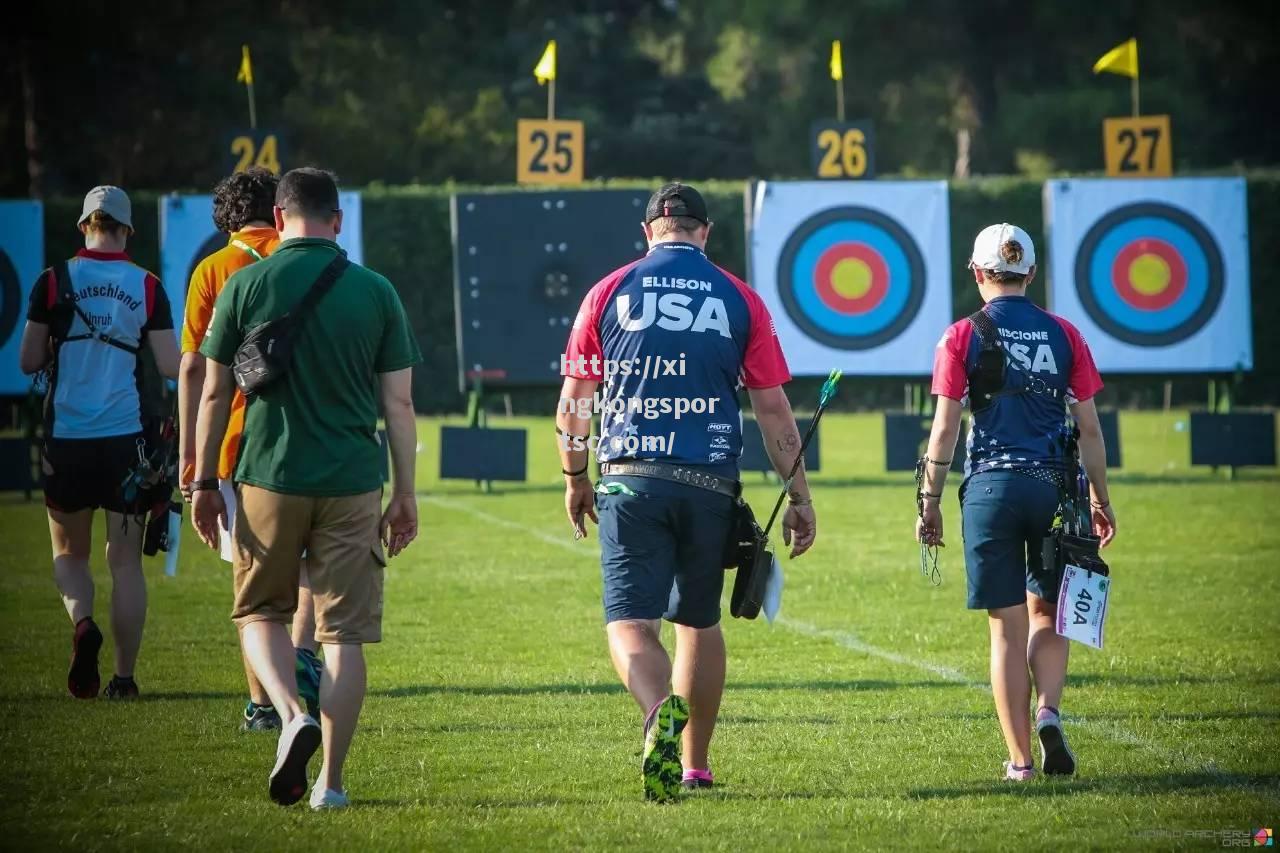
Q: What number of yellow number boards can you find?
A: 2